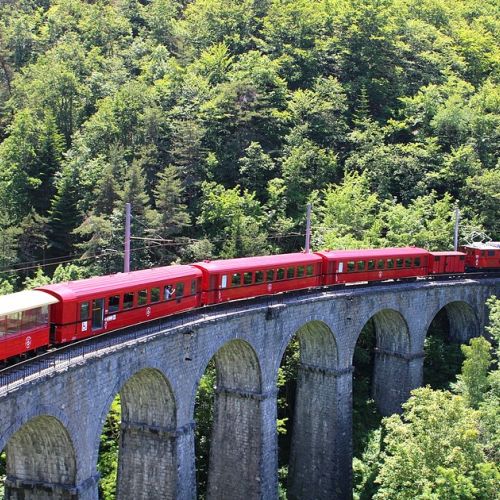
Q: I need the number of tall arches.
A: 6